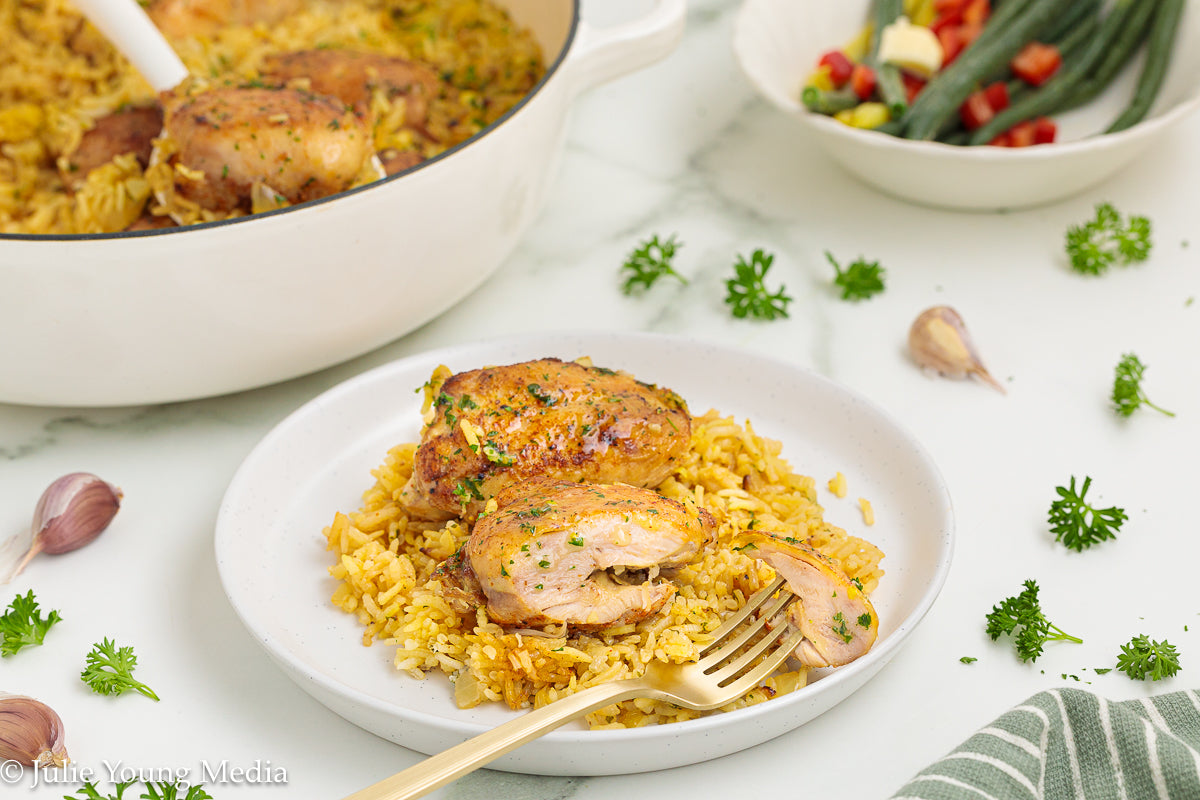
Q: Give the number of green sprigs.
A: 11